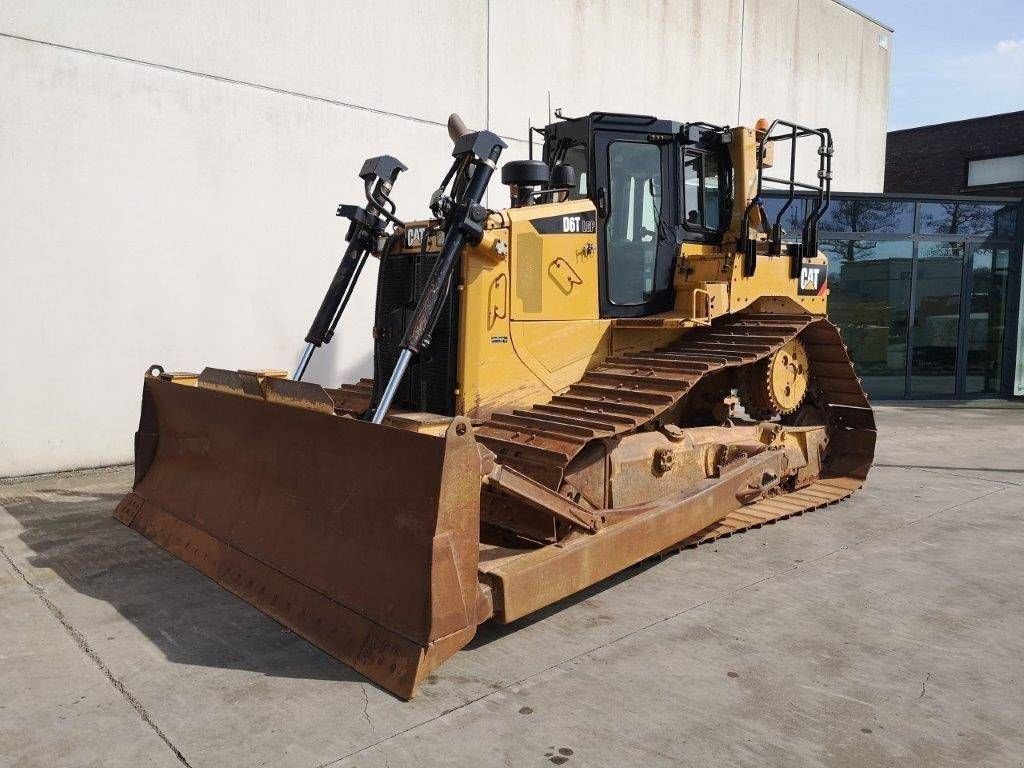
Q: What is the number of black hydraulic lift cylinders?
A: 2